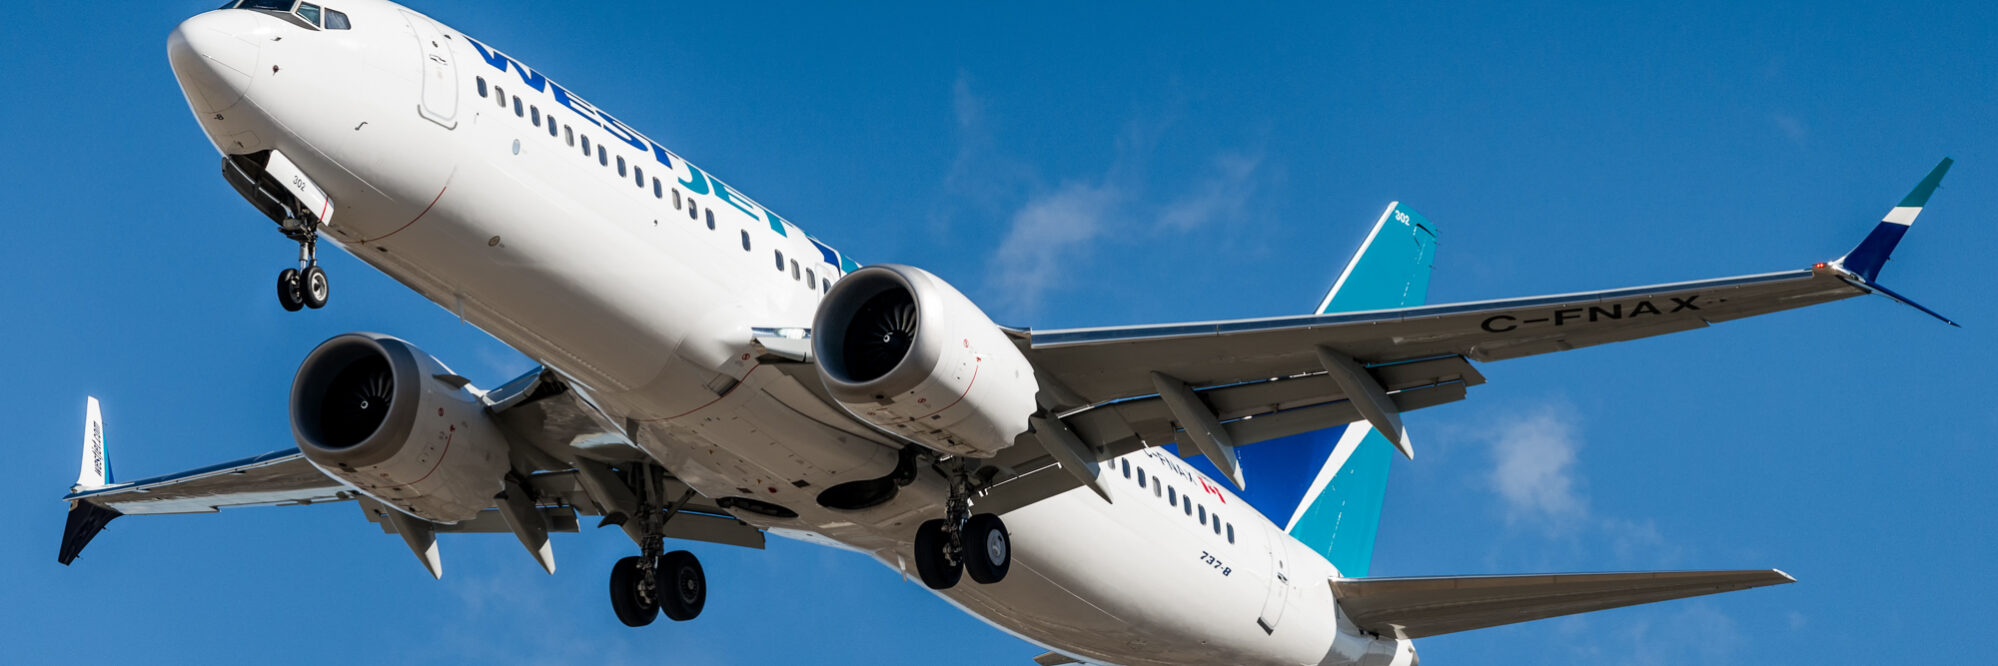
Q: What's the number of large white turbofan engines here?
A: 2